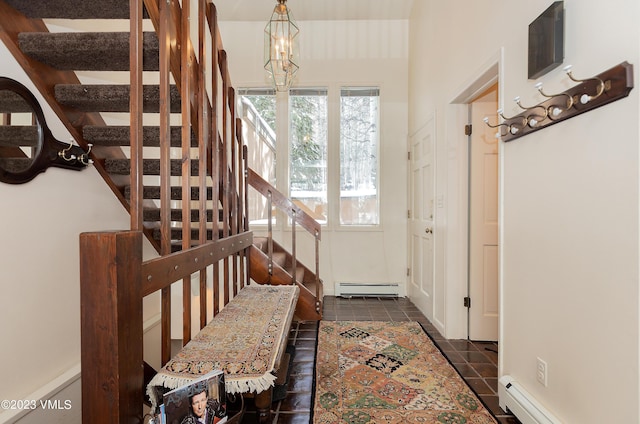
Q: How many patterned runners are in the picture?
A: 2